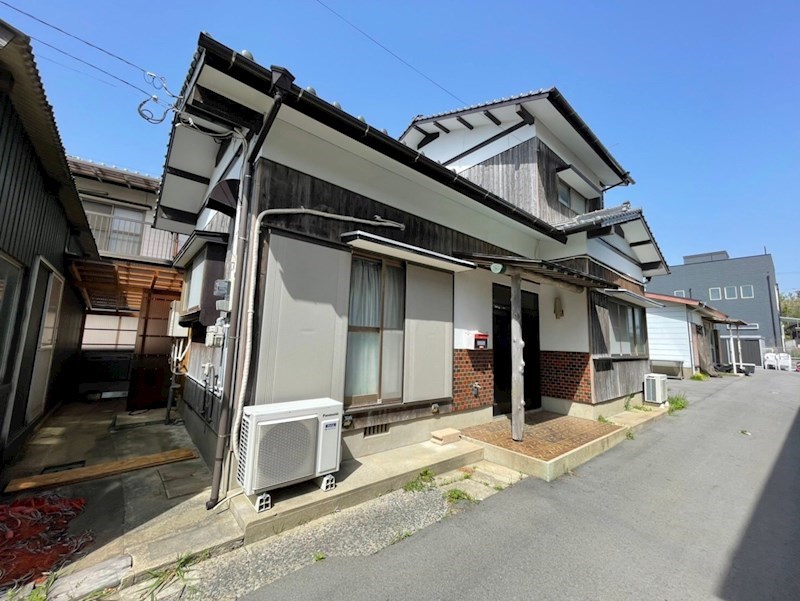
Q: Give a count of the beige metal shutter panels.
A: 2